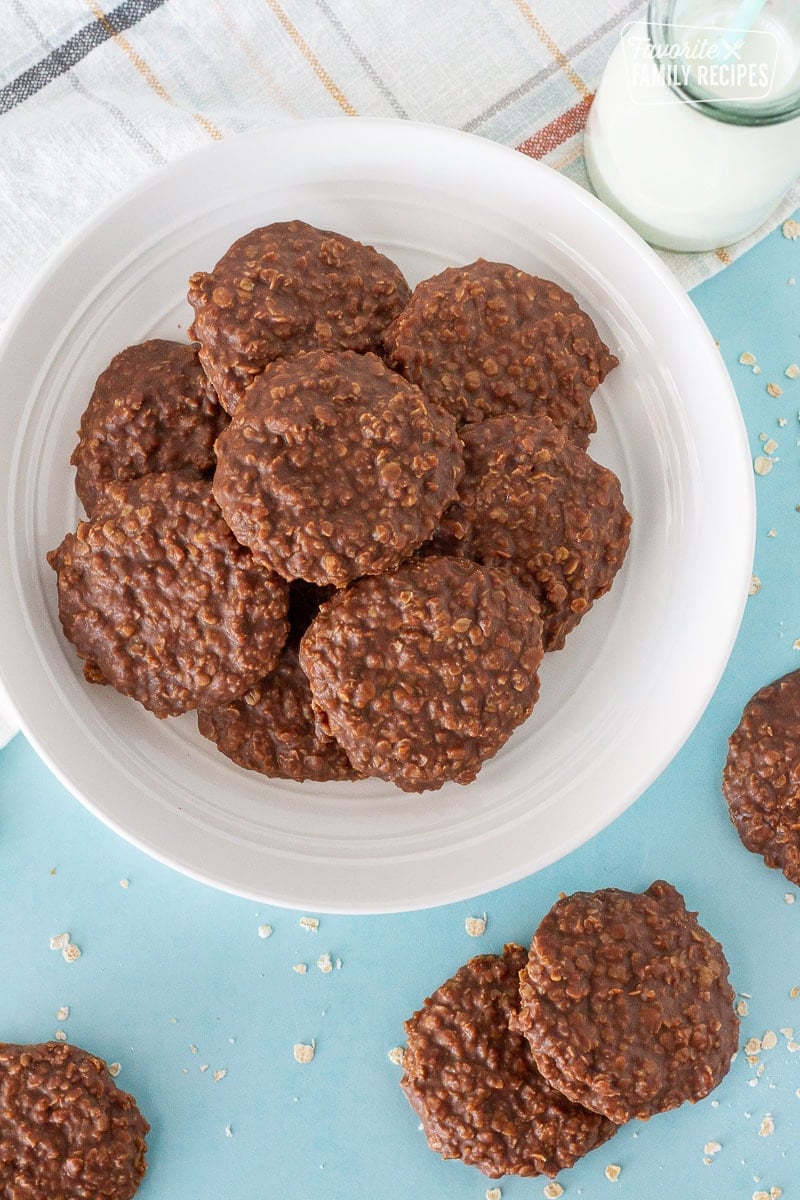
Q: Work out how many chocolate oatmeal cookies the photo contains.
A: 12